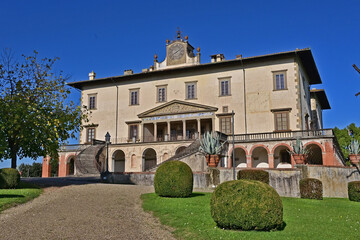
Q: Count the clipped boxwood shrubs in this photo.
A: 6